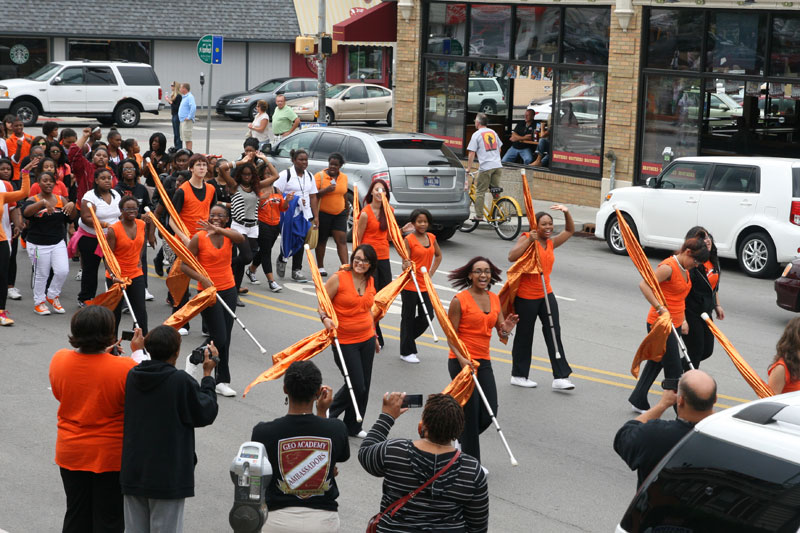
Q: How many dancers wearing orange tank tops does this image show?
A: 10